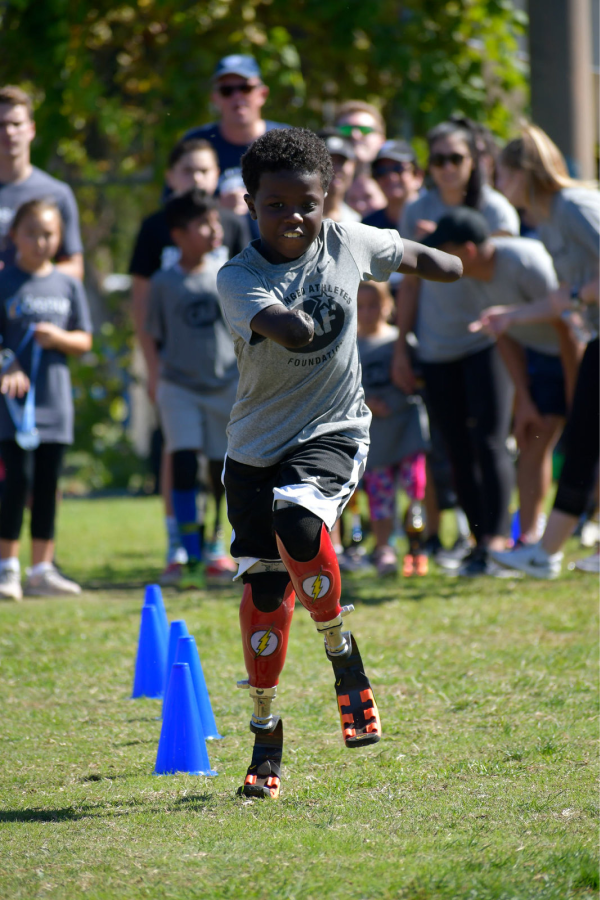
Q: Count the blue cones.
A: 5